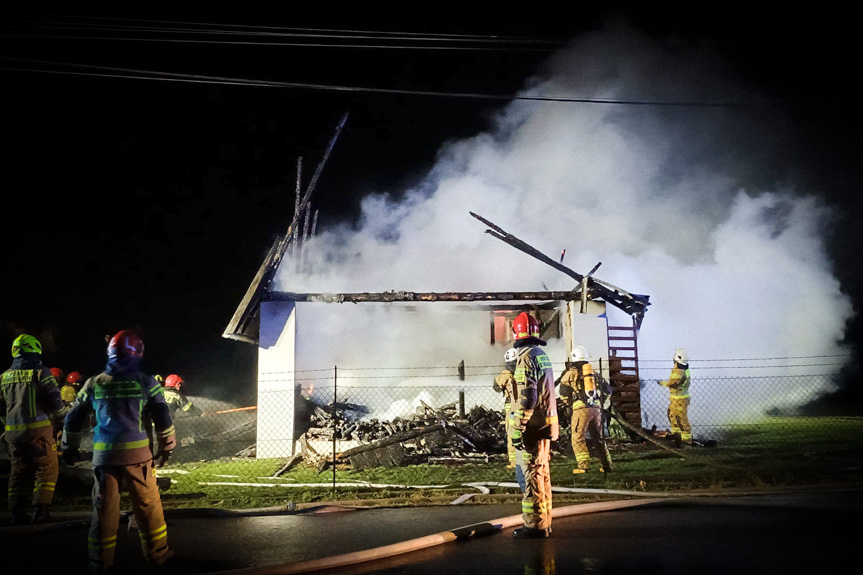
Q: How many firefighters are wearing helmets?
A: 9